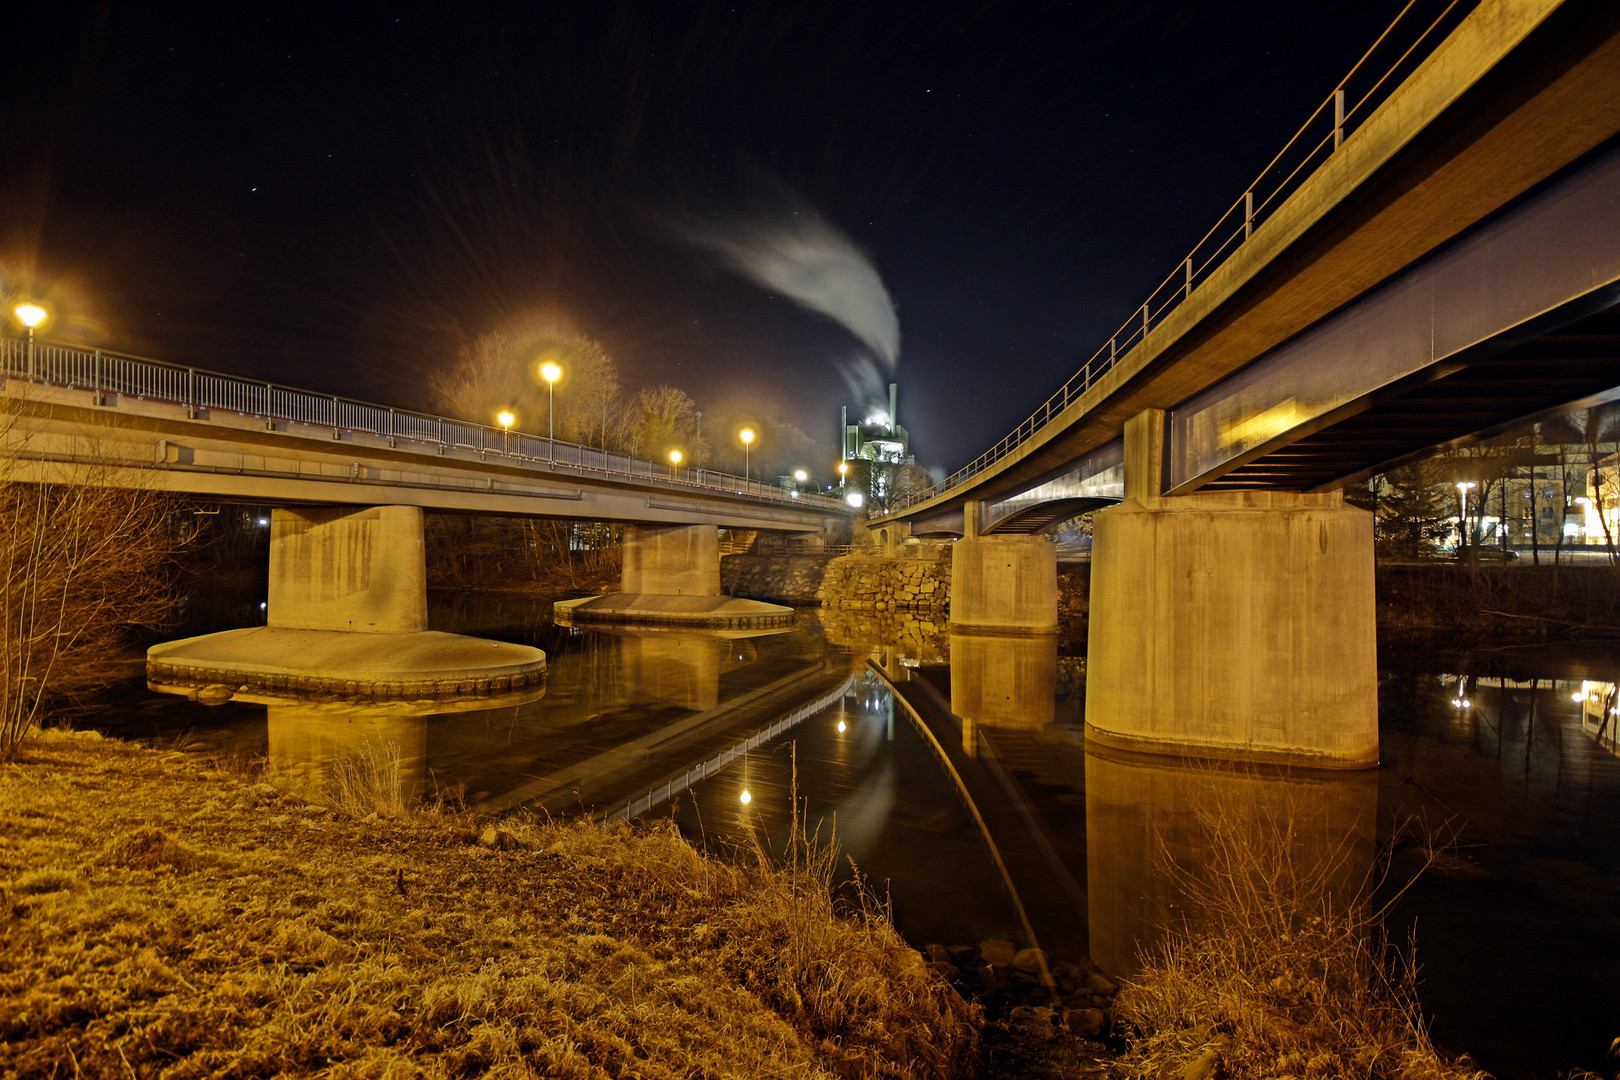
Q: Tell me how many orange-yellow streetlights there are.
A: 6